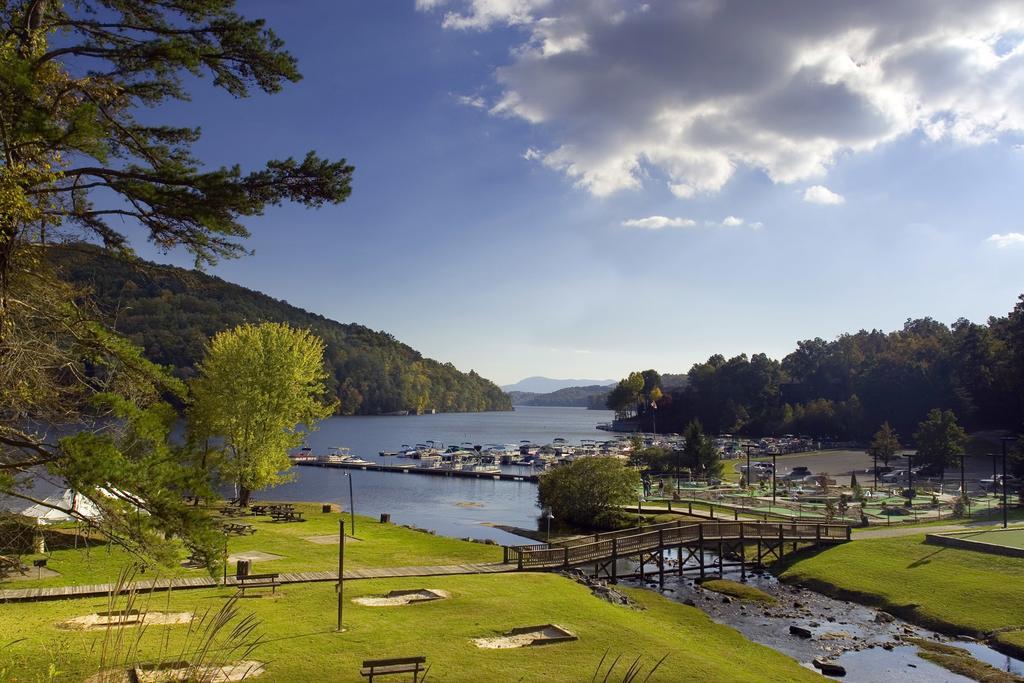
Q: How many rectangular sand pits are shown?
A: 4